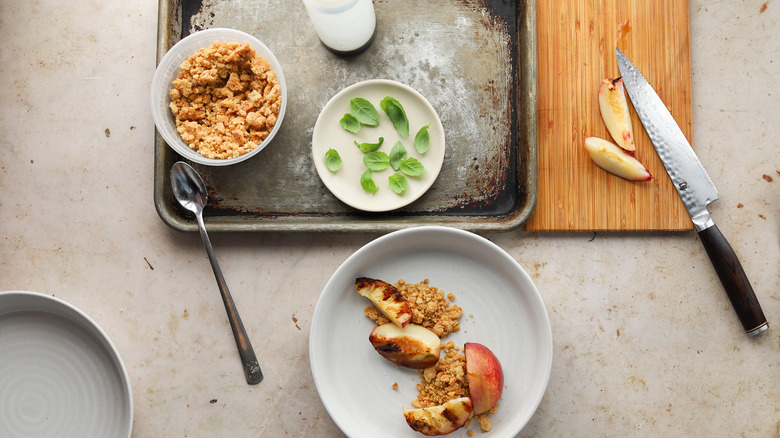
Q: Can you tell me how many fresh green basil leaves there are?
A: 11